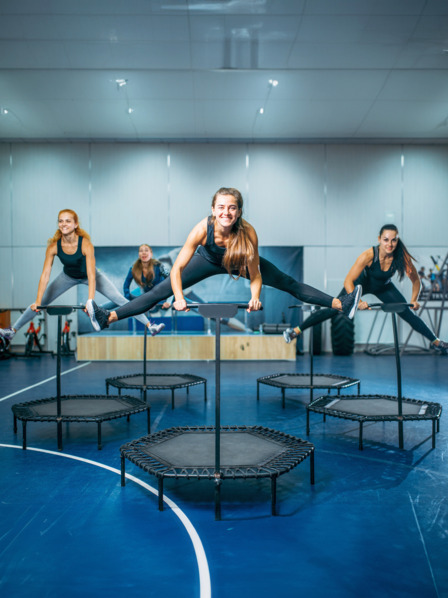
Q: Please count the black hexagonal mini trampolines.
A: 5